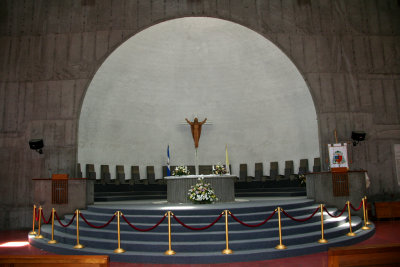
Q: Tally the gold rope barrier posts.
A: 12